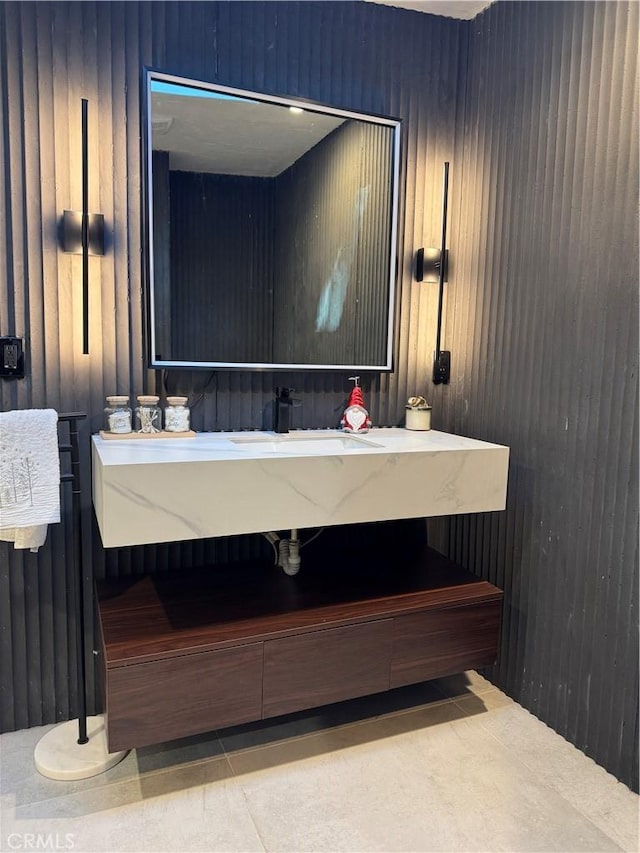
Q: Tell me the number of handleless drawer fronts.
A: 3